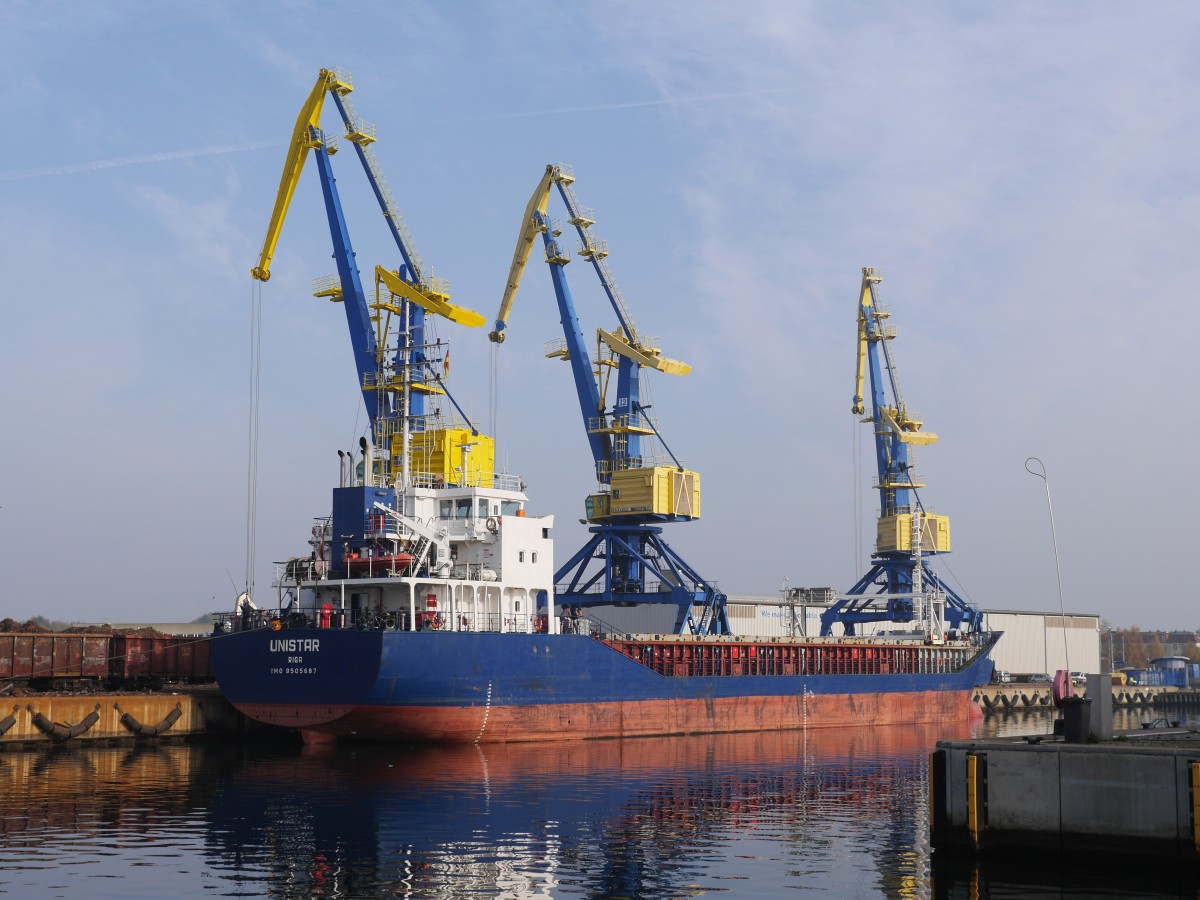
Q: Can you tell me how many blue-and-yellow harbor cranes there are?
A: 3